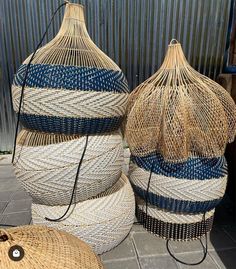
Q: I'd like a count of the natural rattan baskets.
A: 2